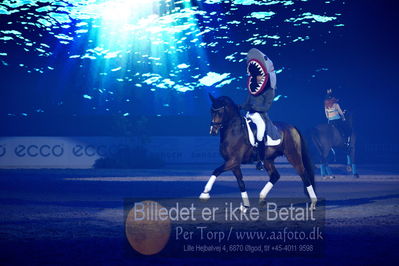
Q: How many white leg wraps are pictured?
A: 4